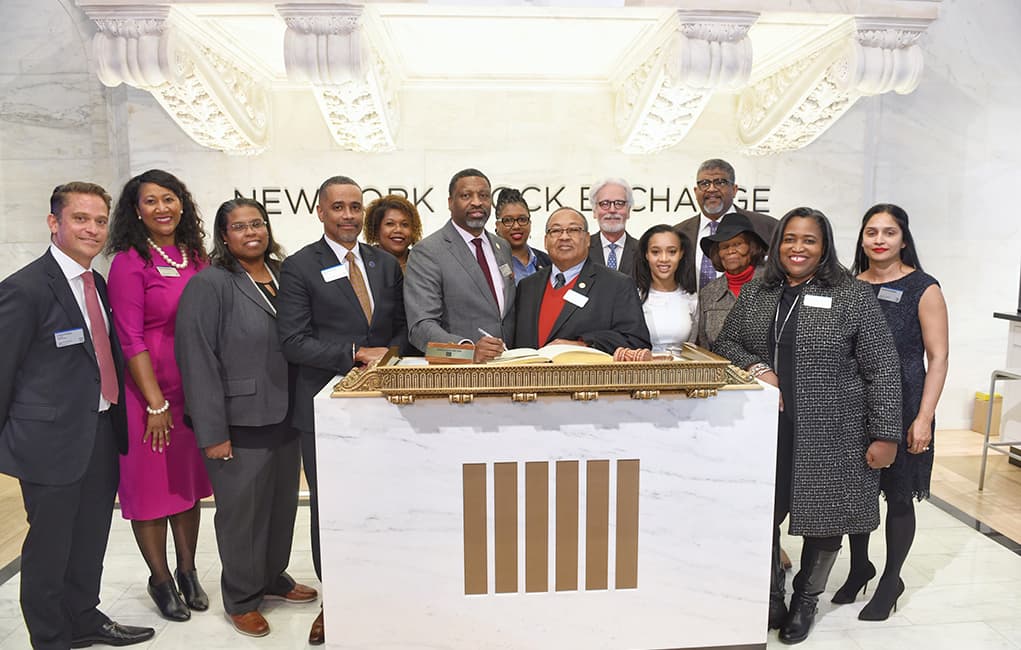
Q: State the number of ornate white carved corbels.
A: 4